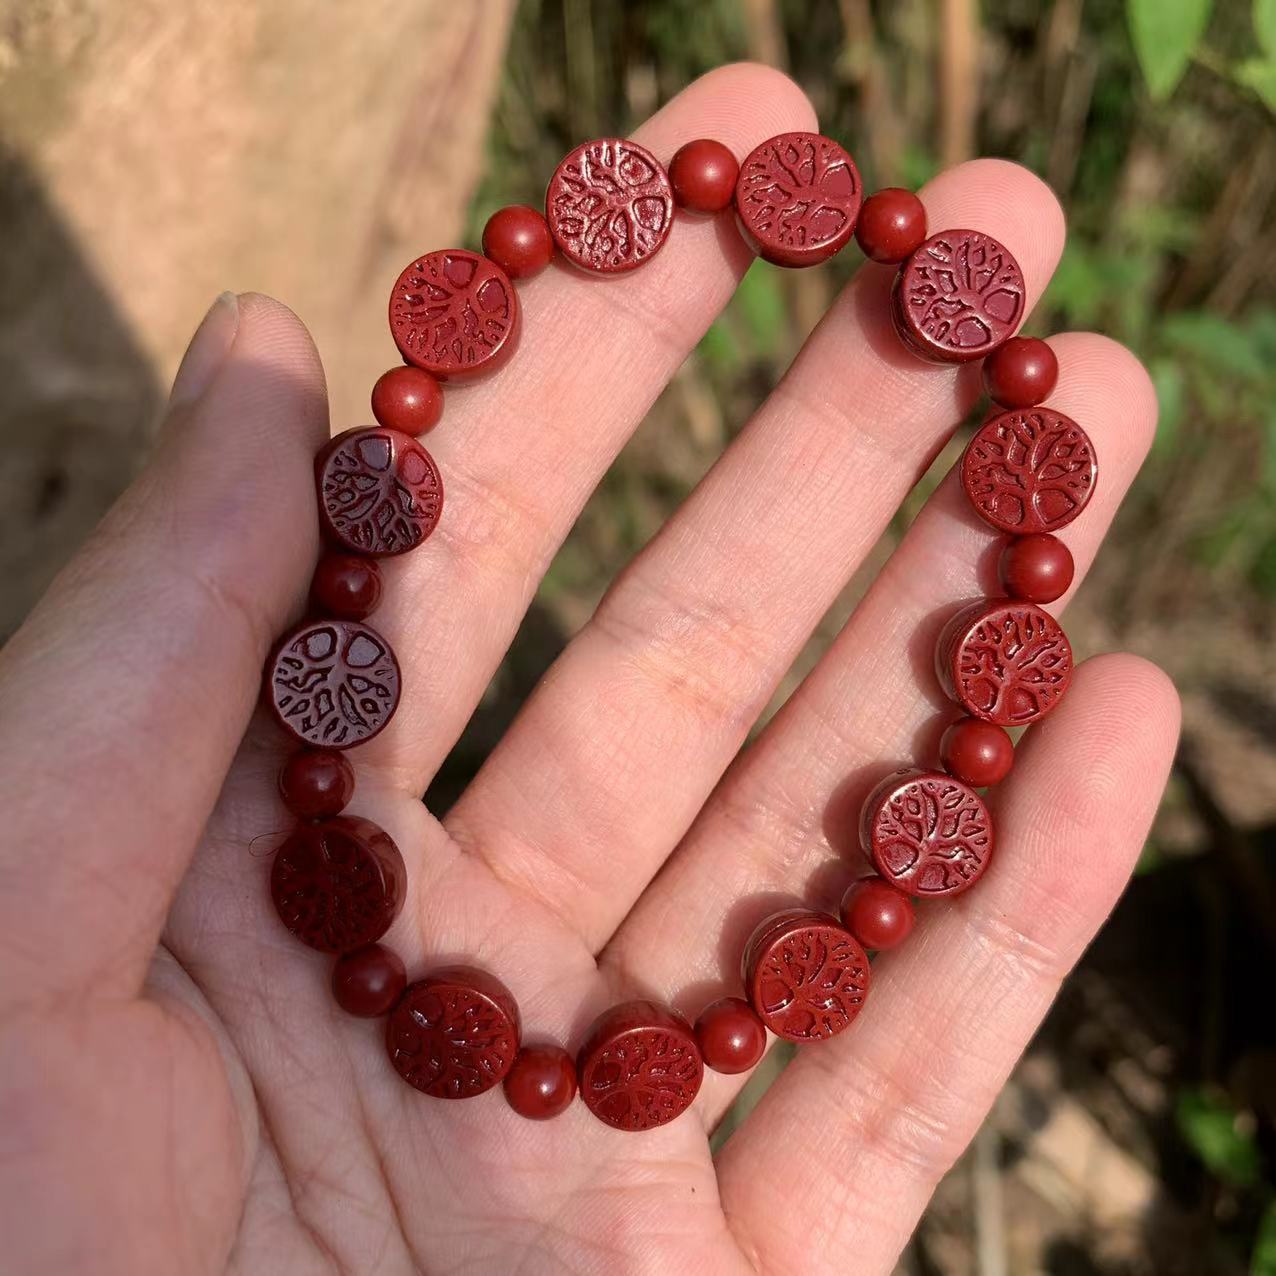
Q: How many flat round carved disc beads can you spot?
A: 13